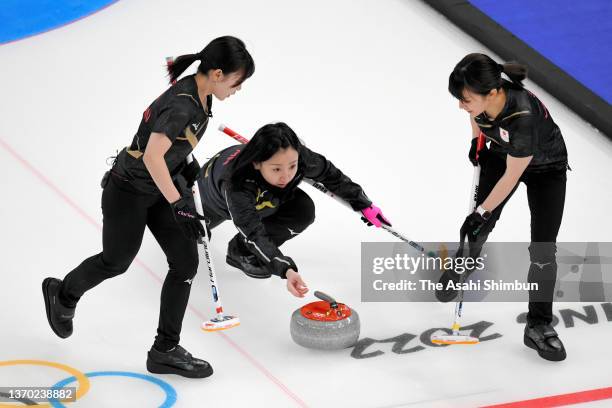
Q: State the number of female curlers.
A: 3